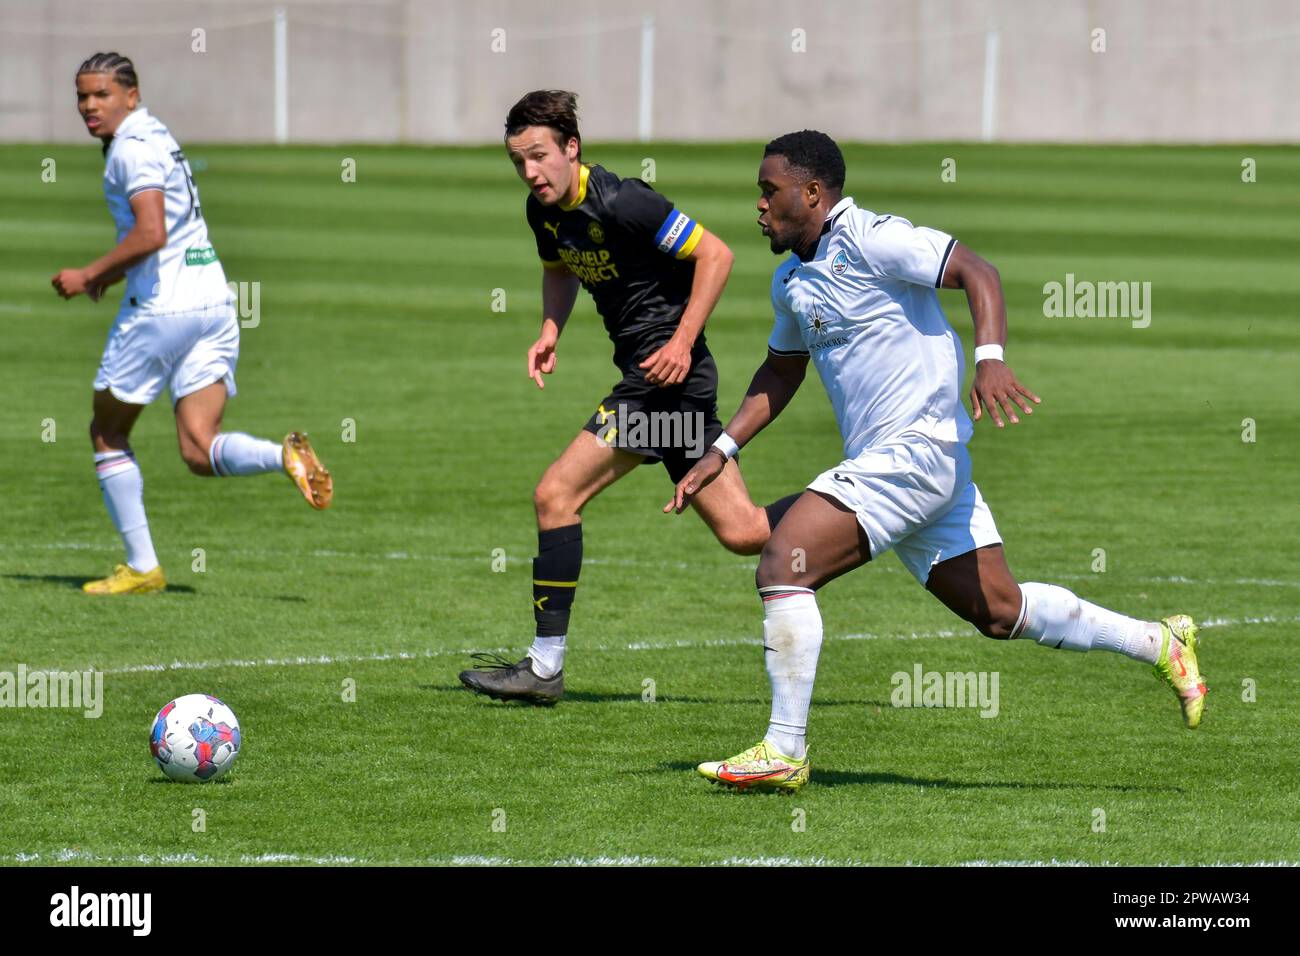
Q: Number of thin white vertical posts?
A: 3